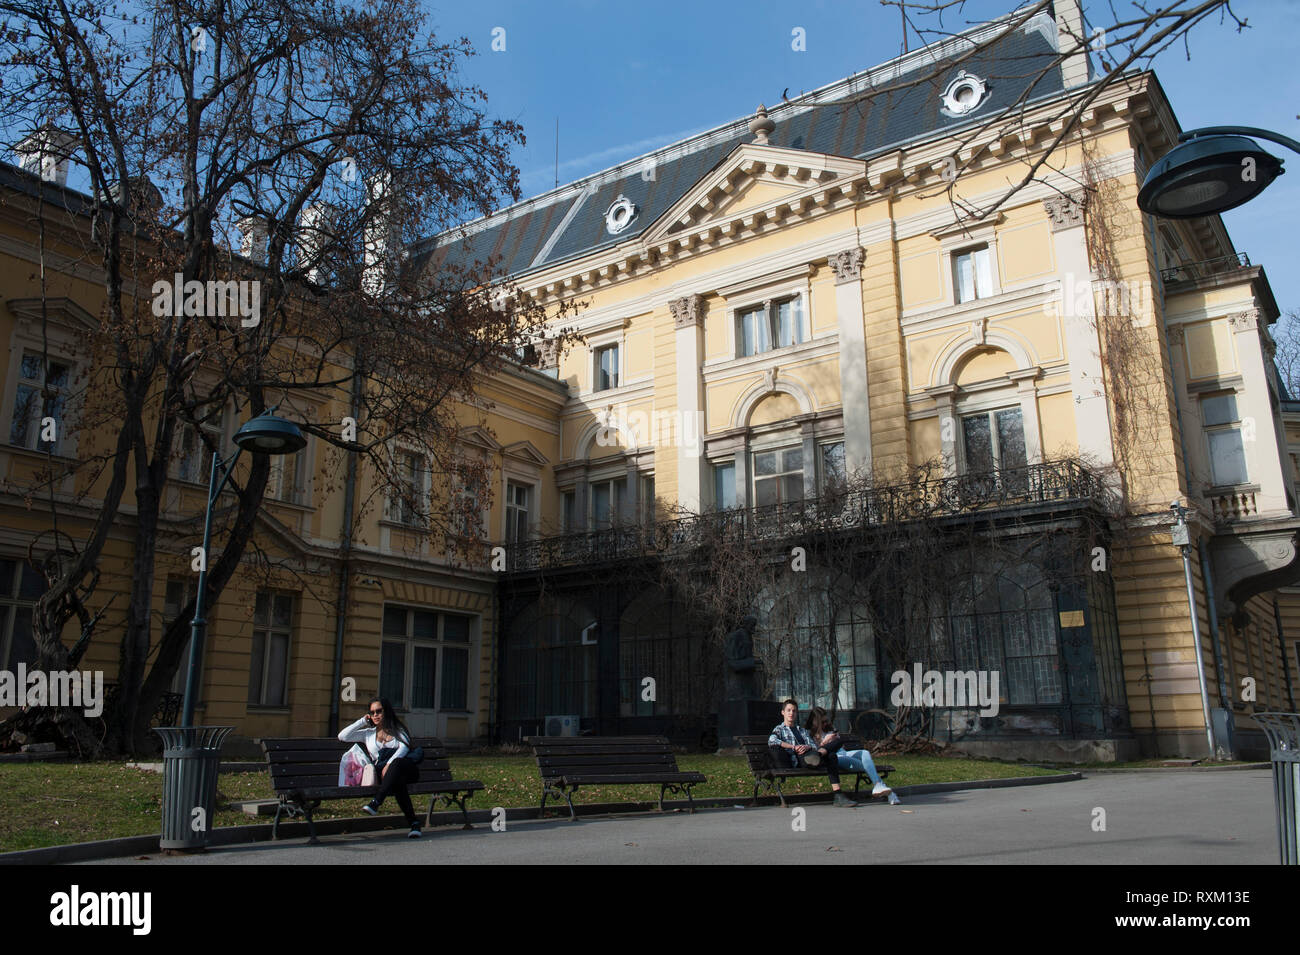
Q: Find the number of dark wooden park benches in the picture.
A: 3